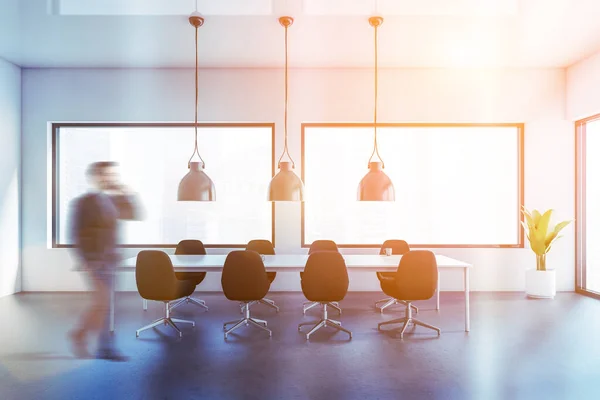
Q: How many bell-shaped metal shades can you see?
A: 3